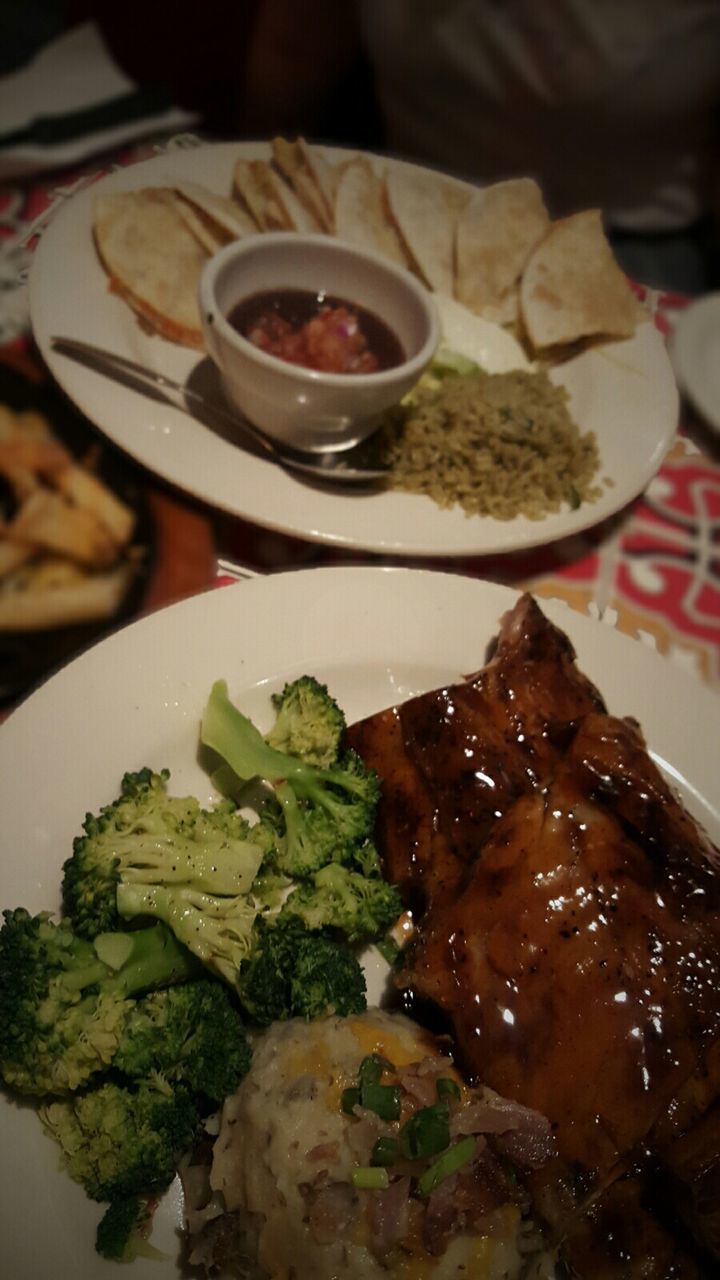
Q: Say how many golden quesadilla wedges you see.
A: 8